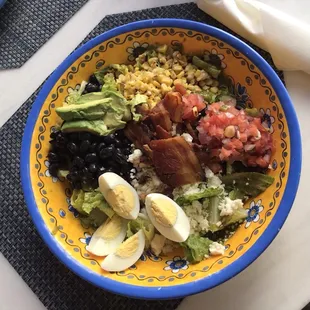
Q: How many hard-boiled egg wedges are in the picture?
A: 4